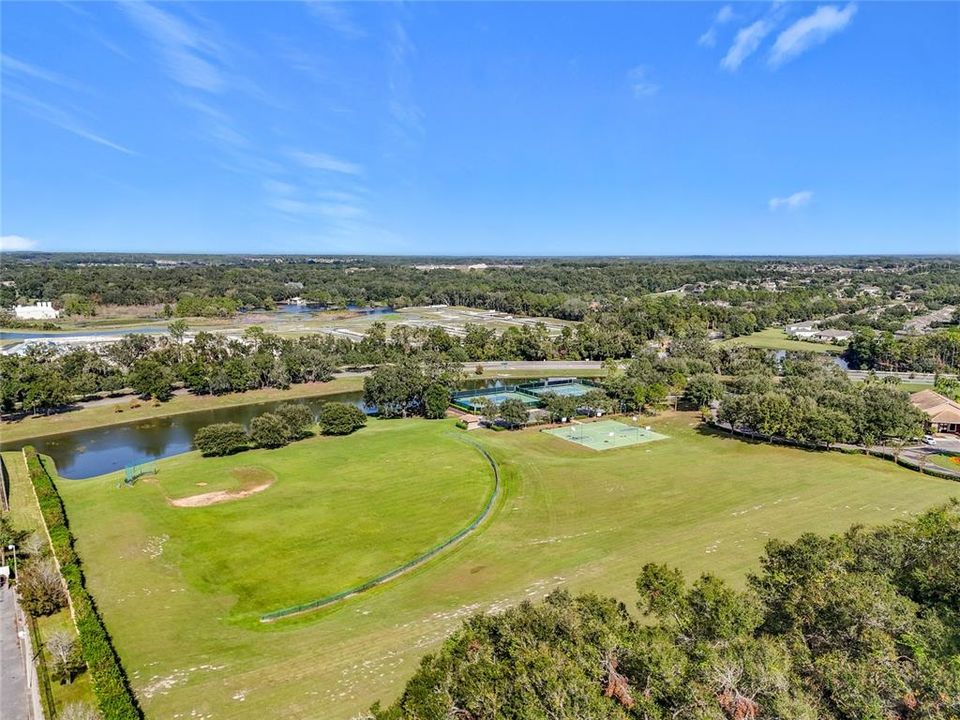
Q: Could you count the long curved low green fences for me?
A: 1